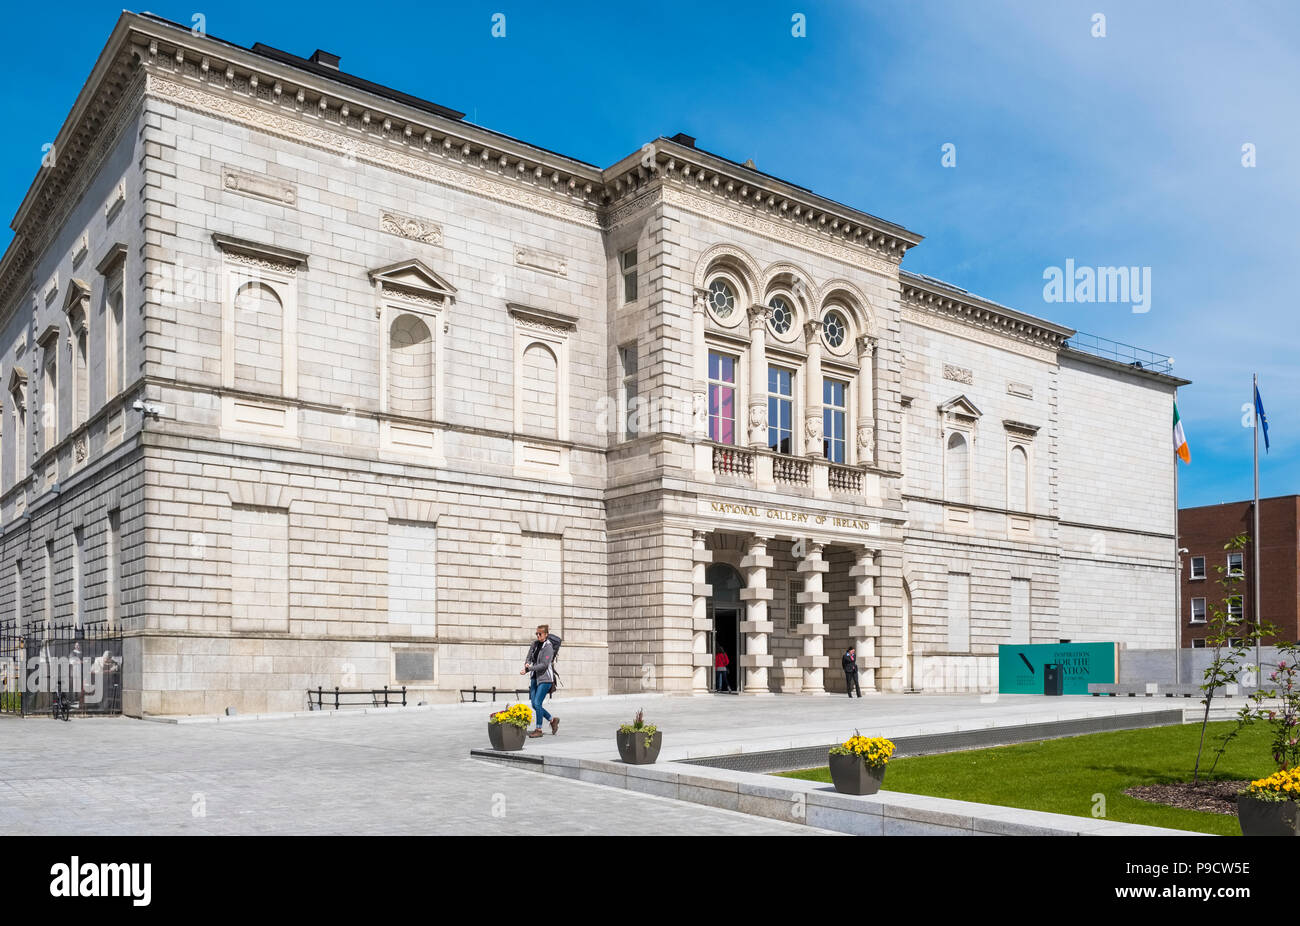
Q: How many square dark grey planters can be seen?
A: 4